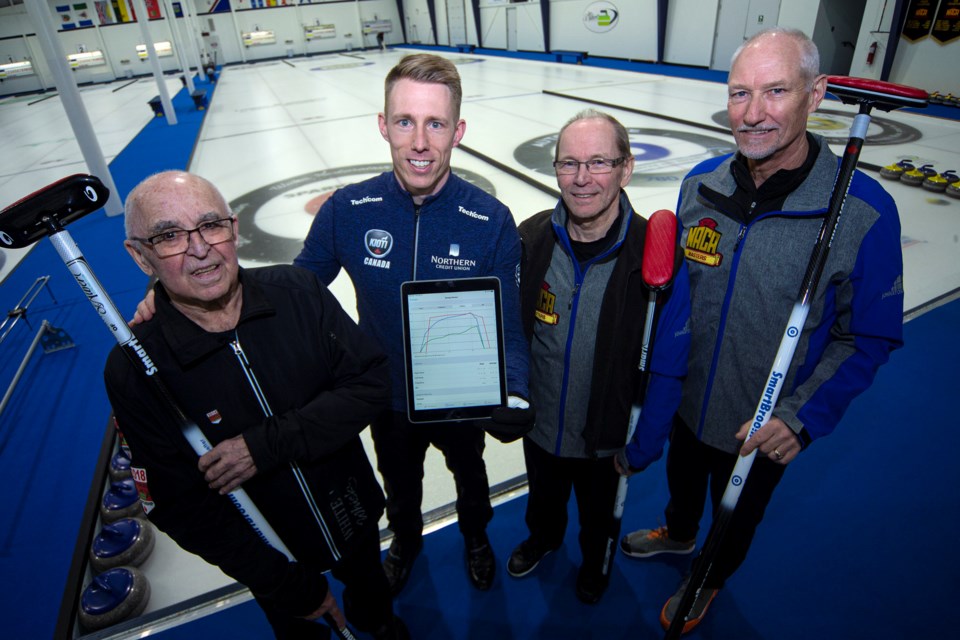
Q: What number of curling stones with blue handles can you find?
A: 7